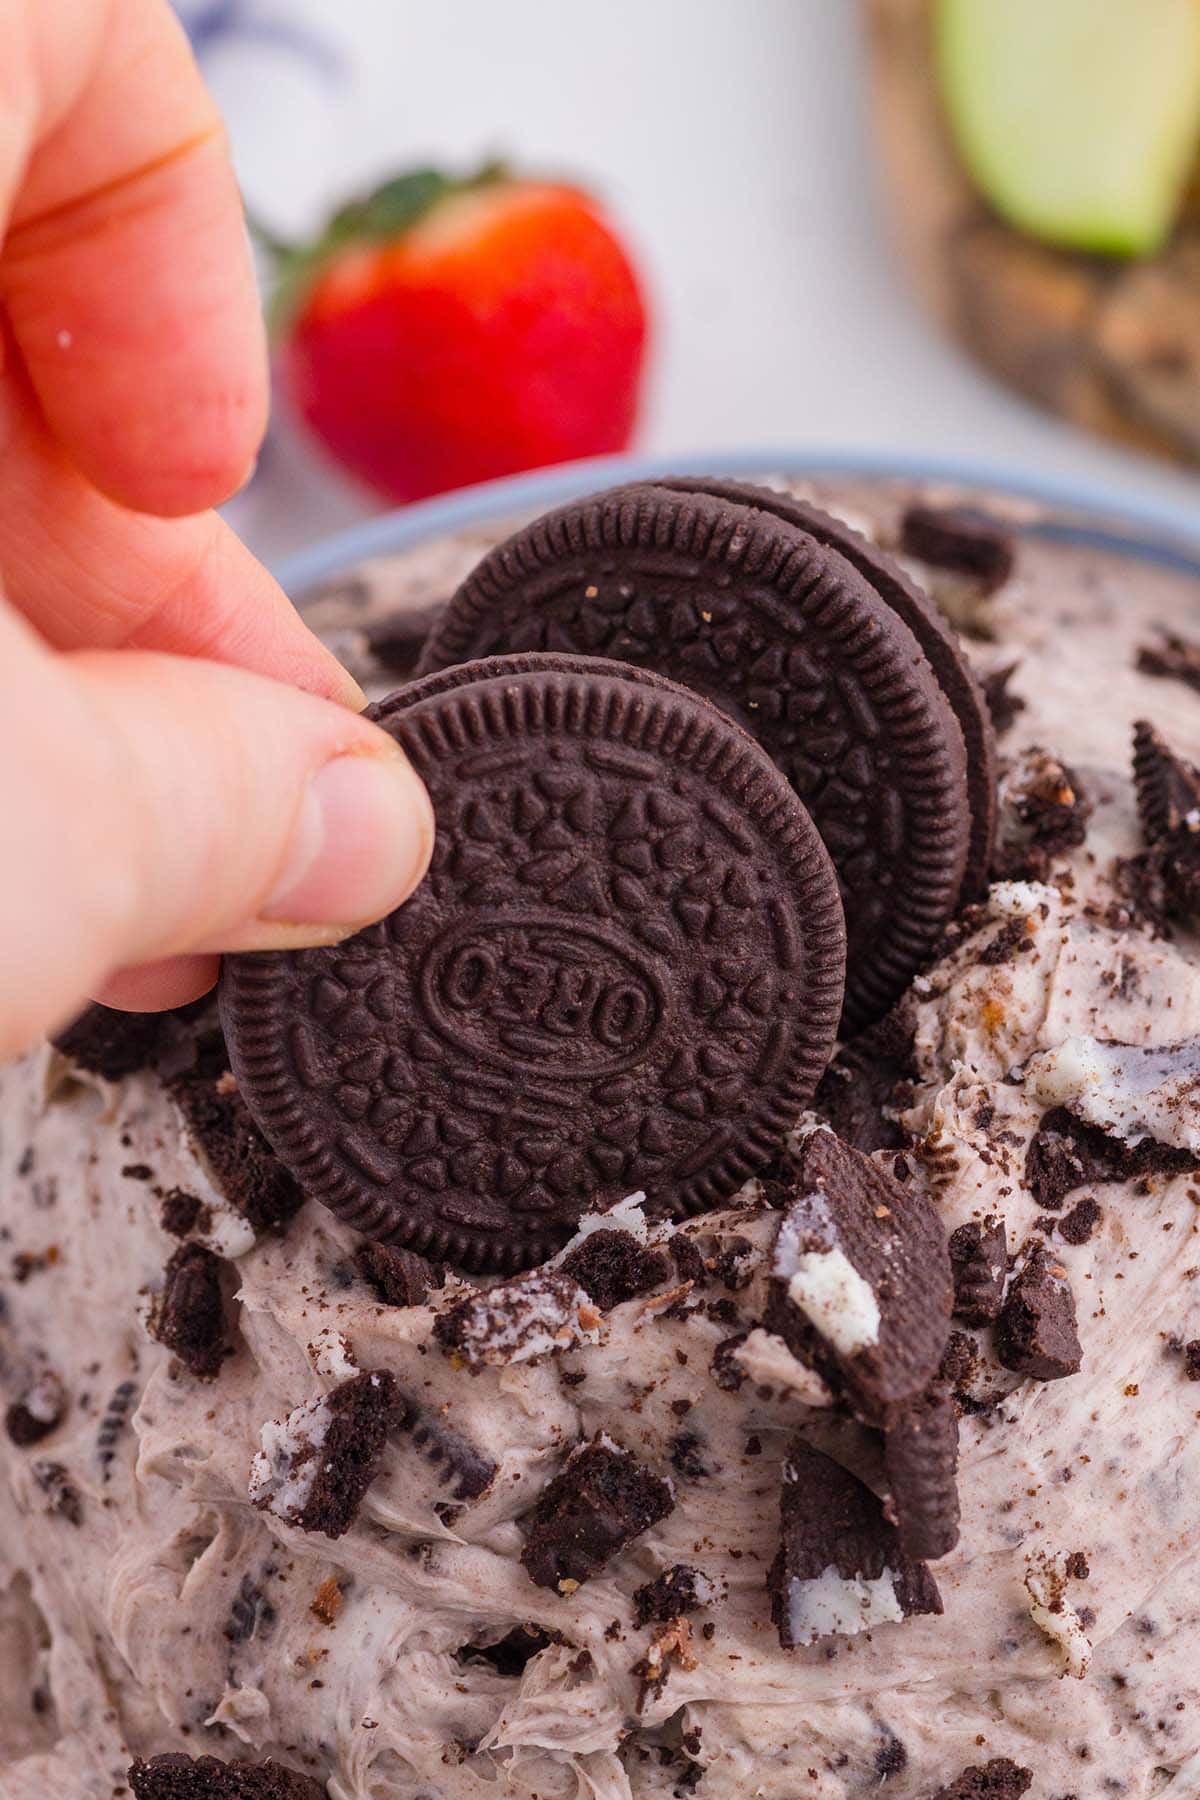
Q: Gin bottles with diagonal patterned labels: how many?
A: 0